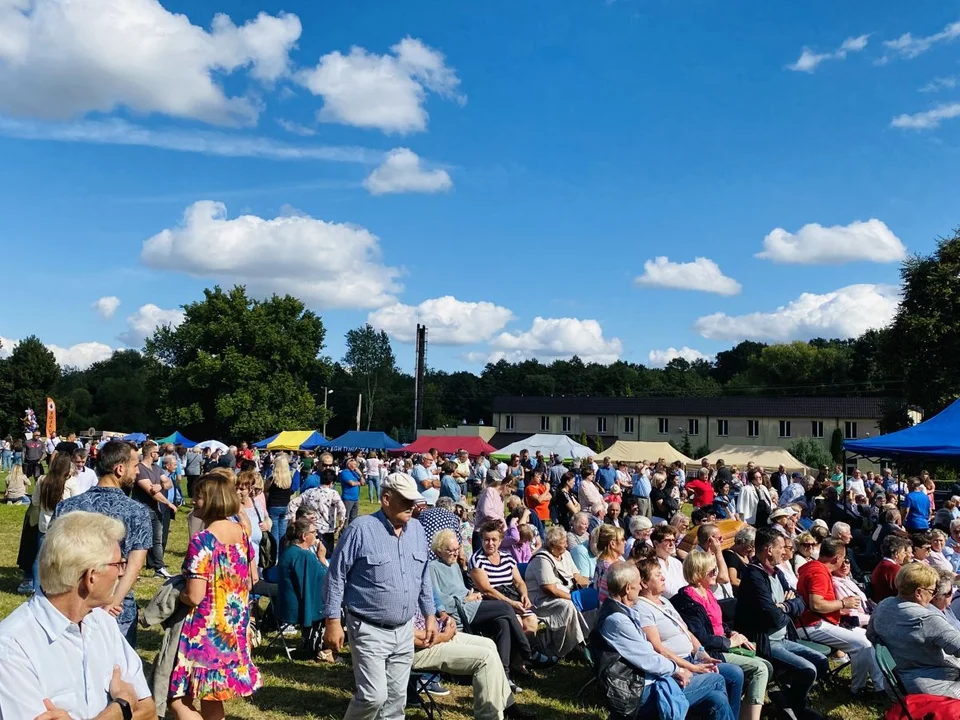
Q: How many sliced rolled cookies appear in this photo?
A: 0